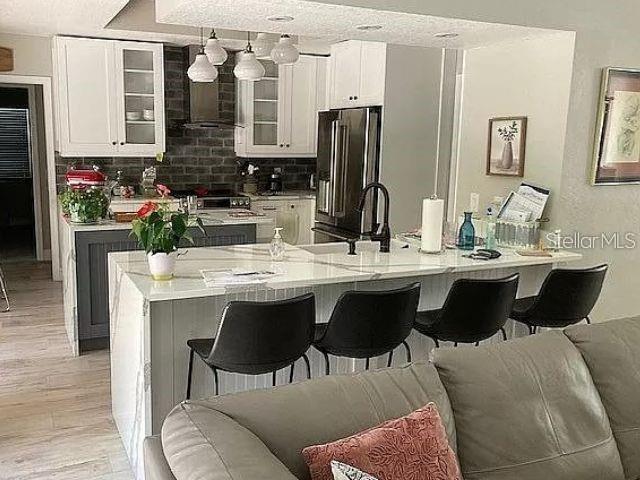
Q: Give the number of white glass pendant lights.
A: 5